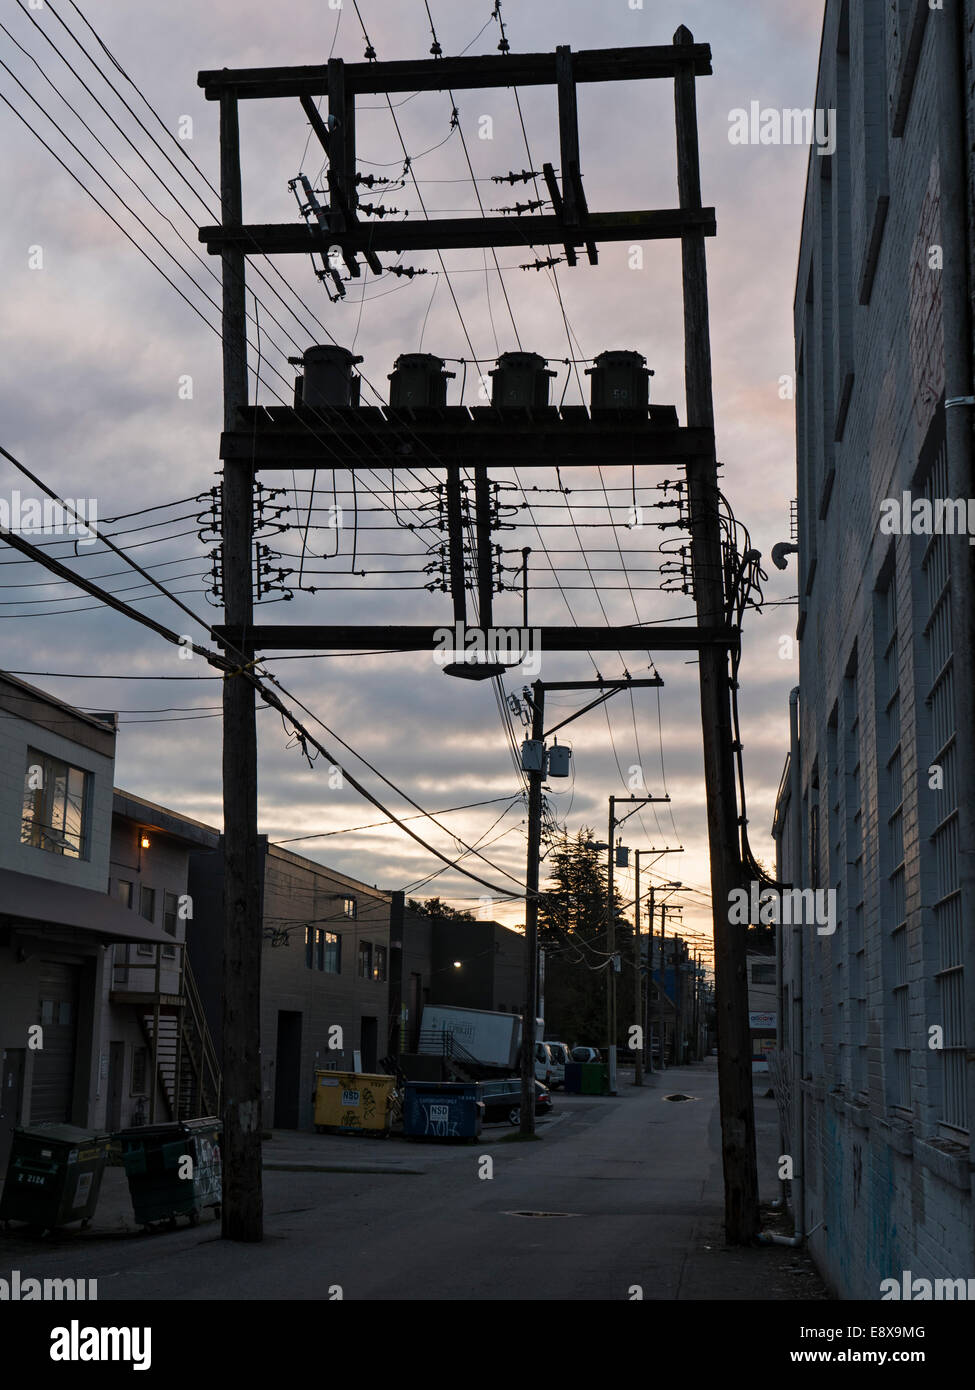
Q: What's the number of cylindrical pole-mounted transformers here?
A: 7